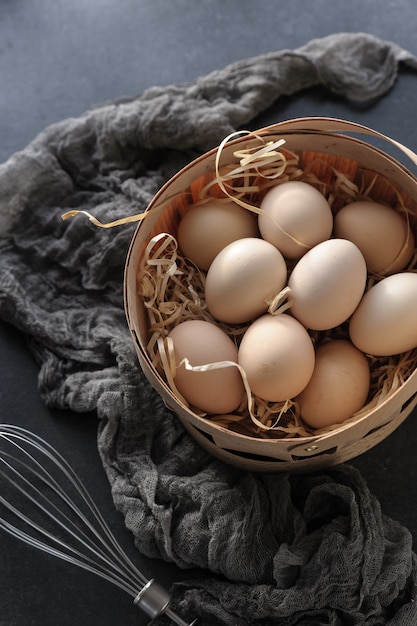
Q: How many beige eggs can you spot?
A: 9